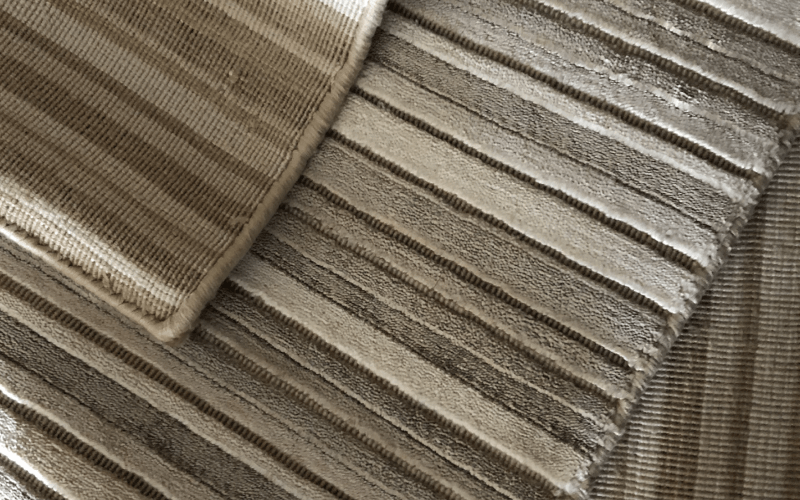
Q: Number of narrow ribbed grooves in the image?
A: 12